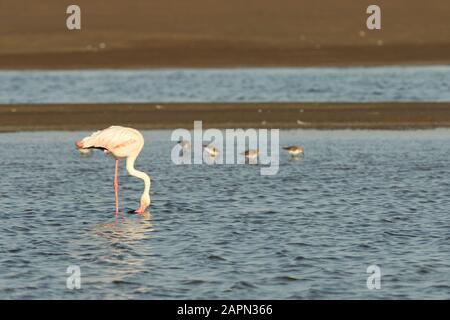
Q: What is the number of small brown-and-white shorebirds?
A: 4